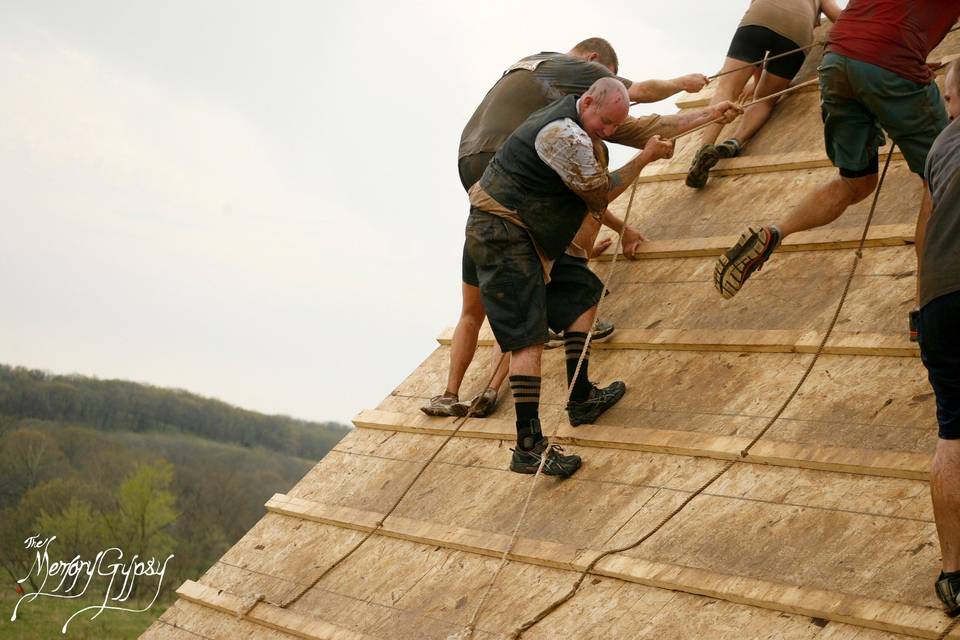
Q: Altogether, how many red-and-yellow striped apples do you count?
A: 0